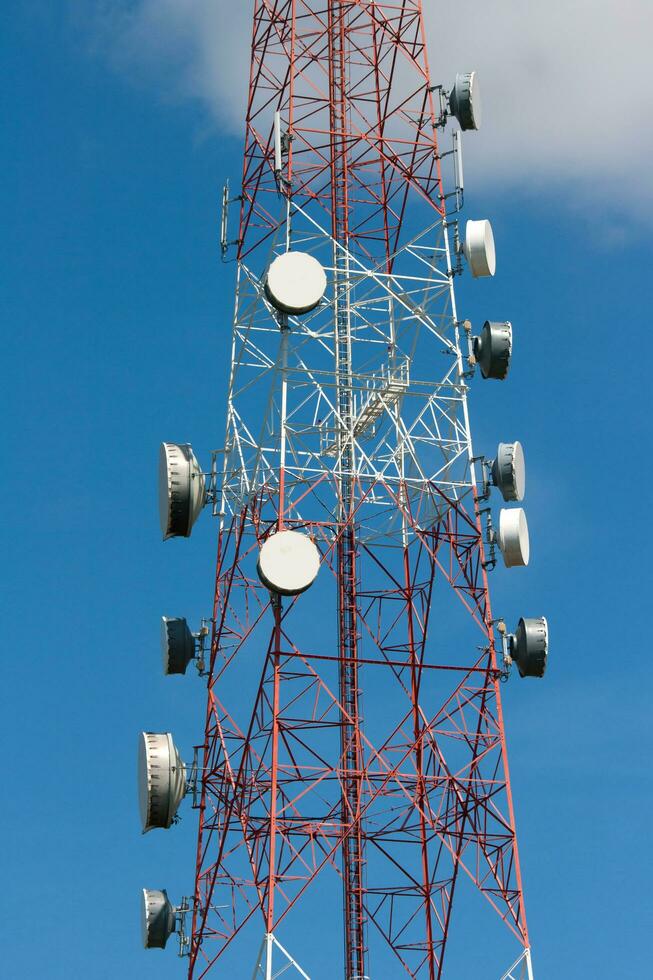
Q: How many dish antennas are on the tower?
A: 12